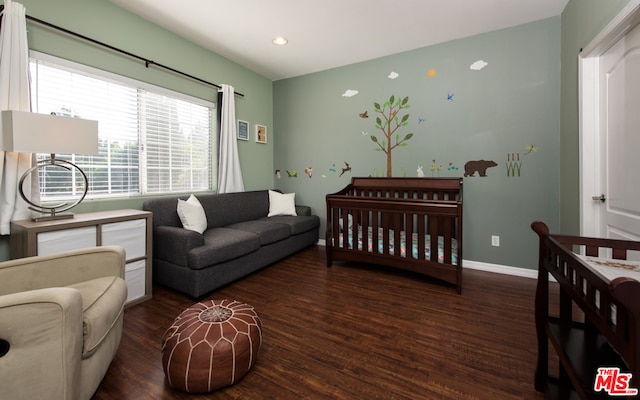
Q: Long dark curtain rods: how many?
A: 1